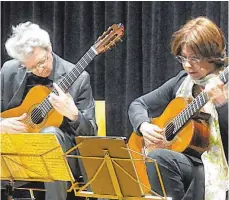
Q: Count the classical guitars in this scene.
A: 2